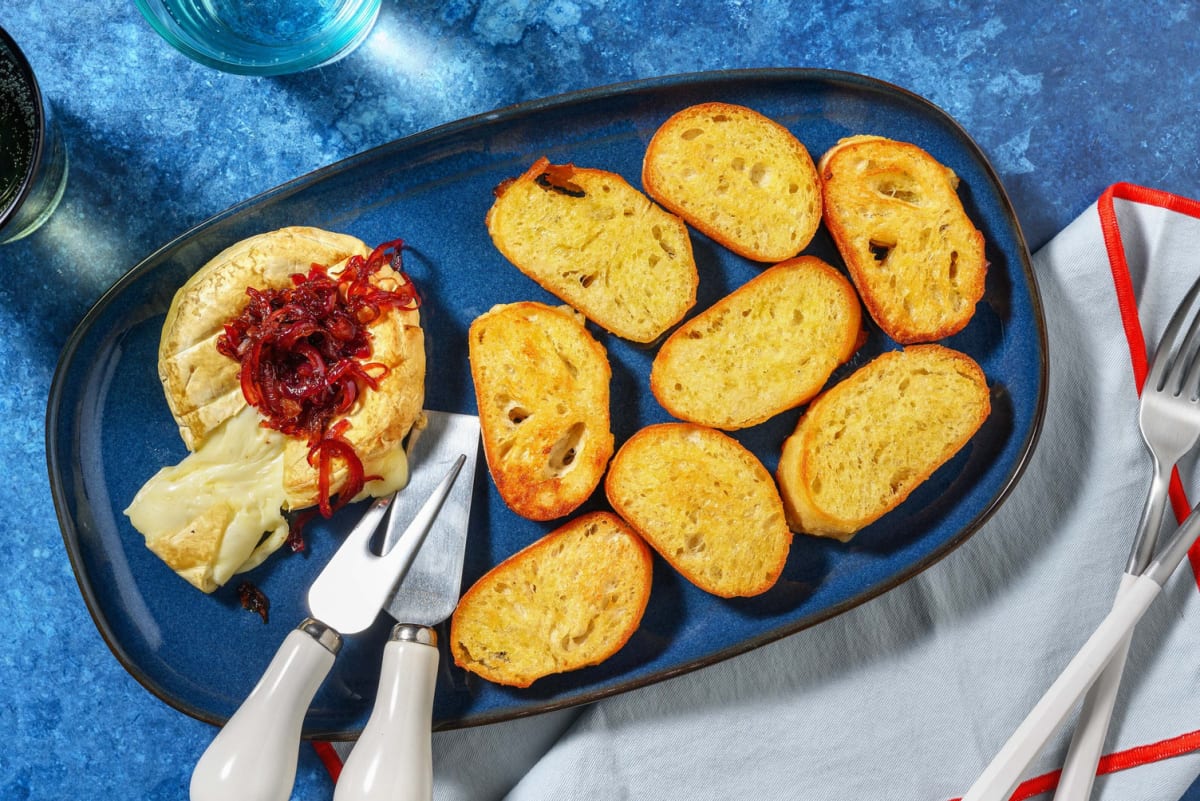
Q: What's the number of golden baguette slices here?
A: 8